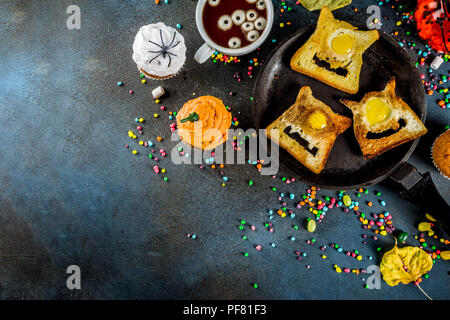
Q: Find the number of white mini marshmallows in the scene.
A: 2